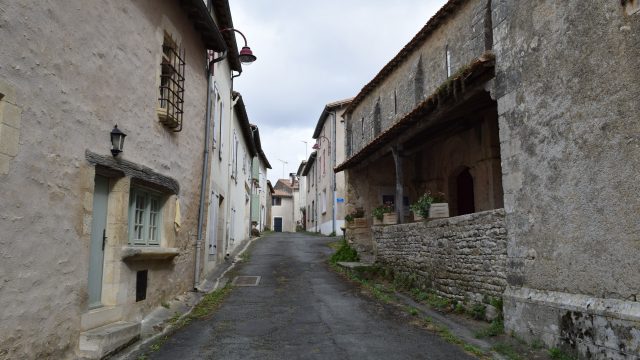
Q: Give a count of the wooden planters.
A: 3